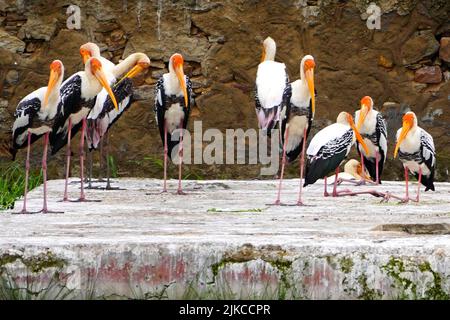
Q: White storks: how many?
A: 11